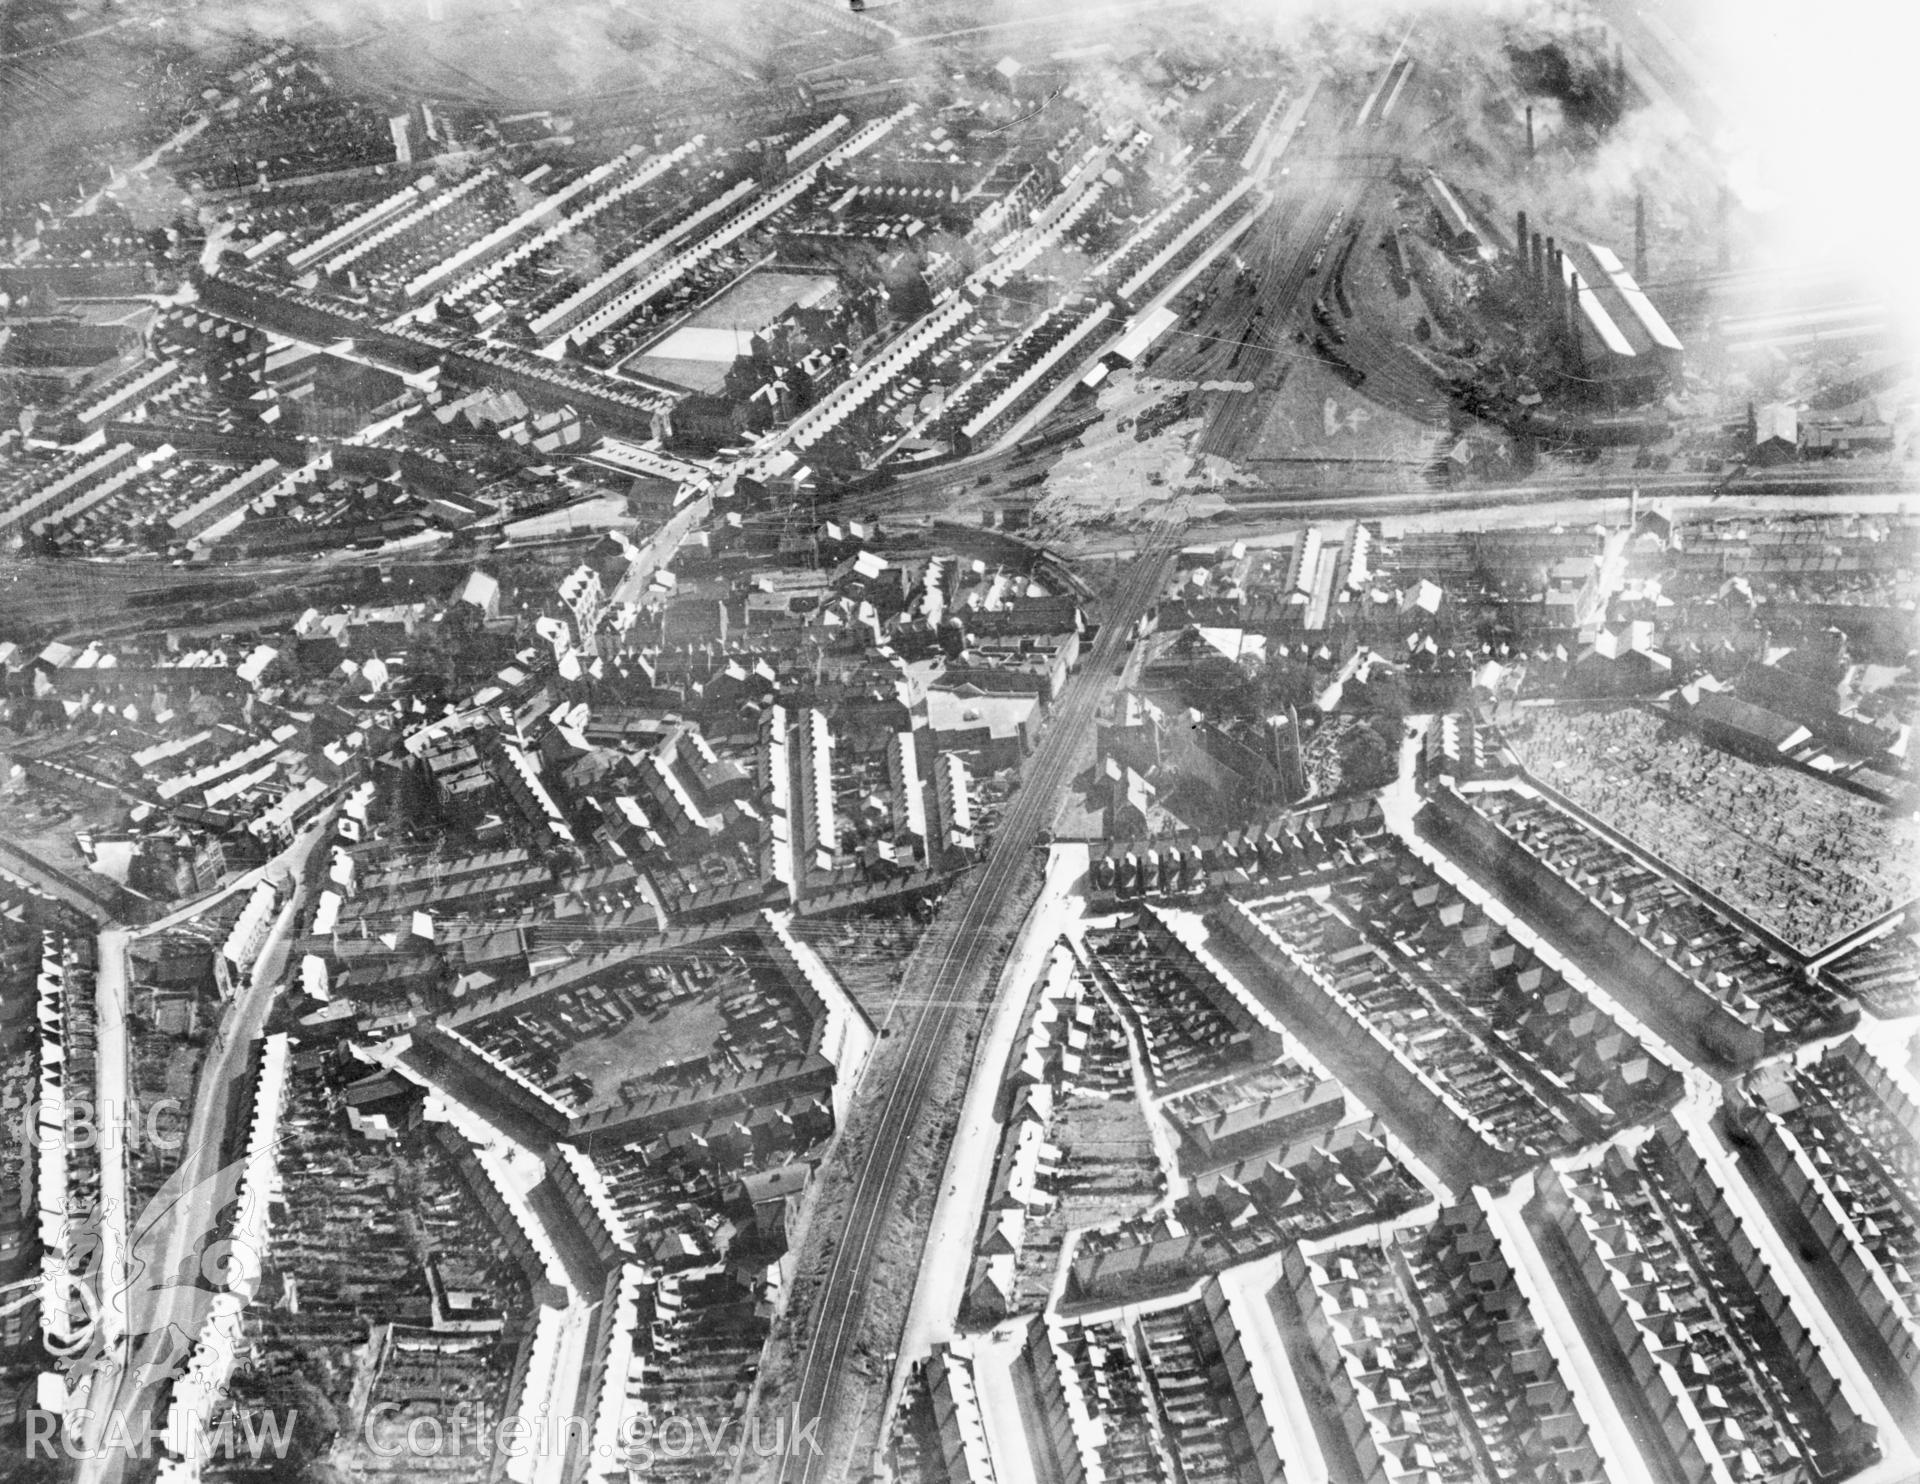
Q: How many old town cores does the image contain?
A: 1